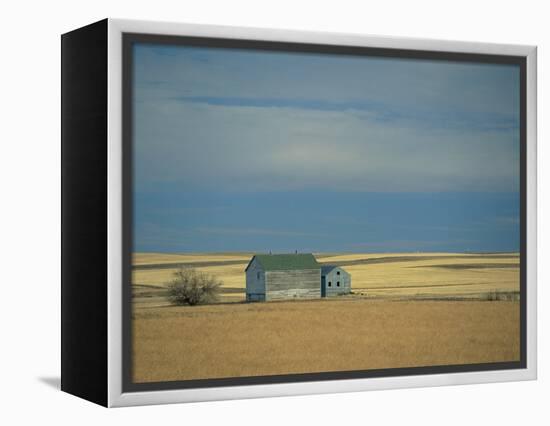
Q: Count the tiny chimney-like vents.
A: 2